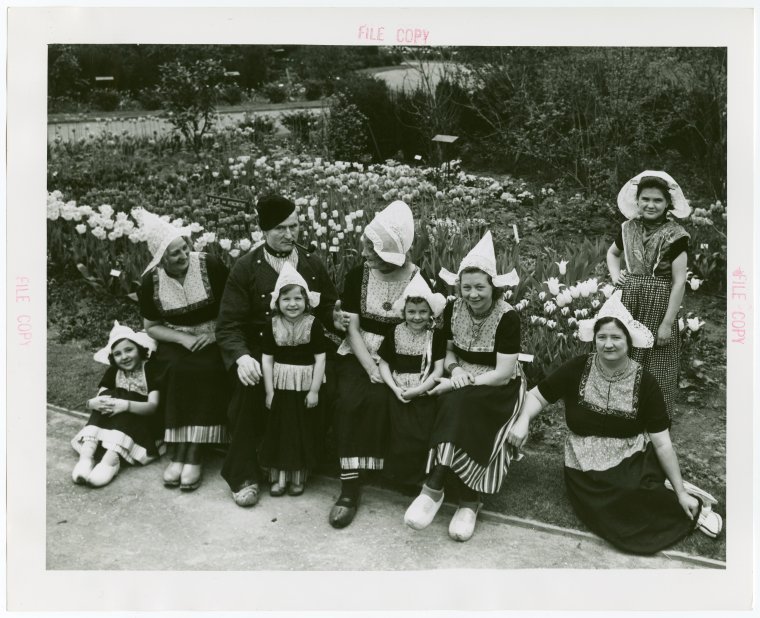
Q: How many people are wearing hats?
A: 9